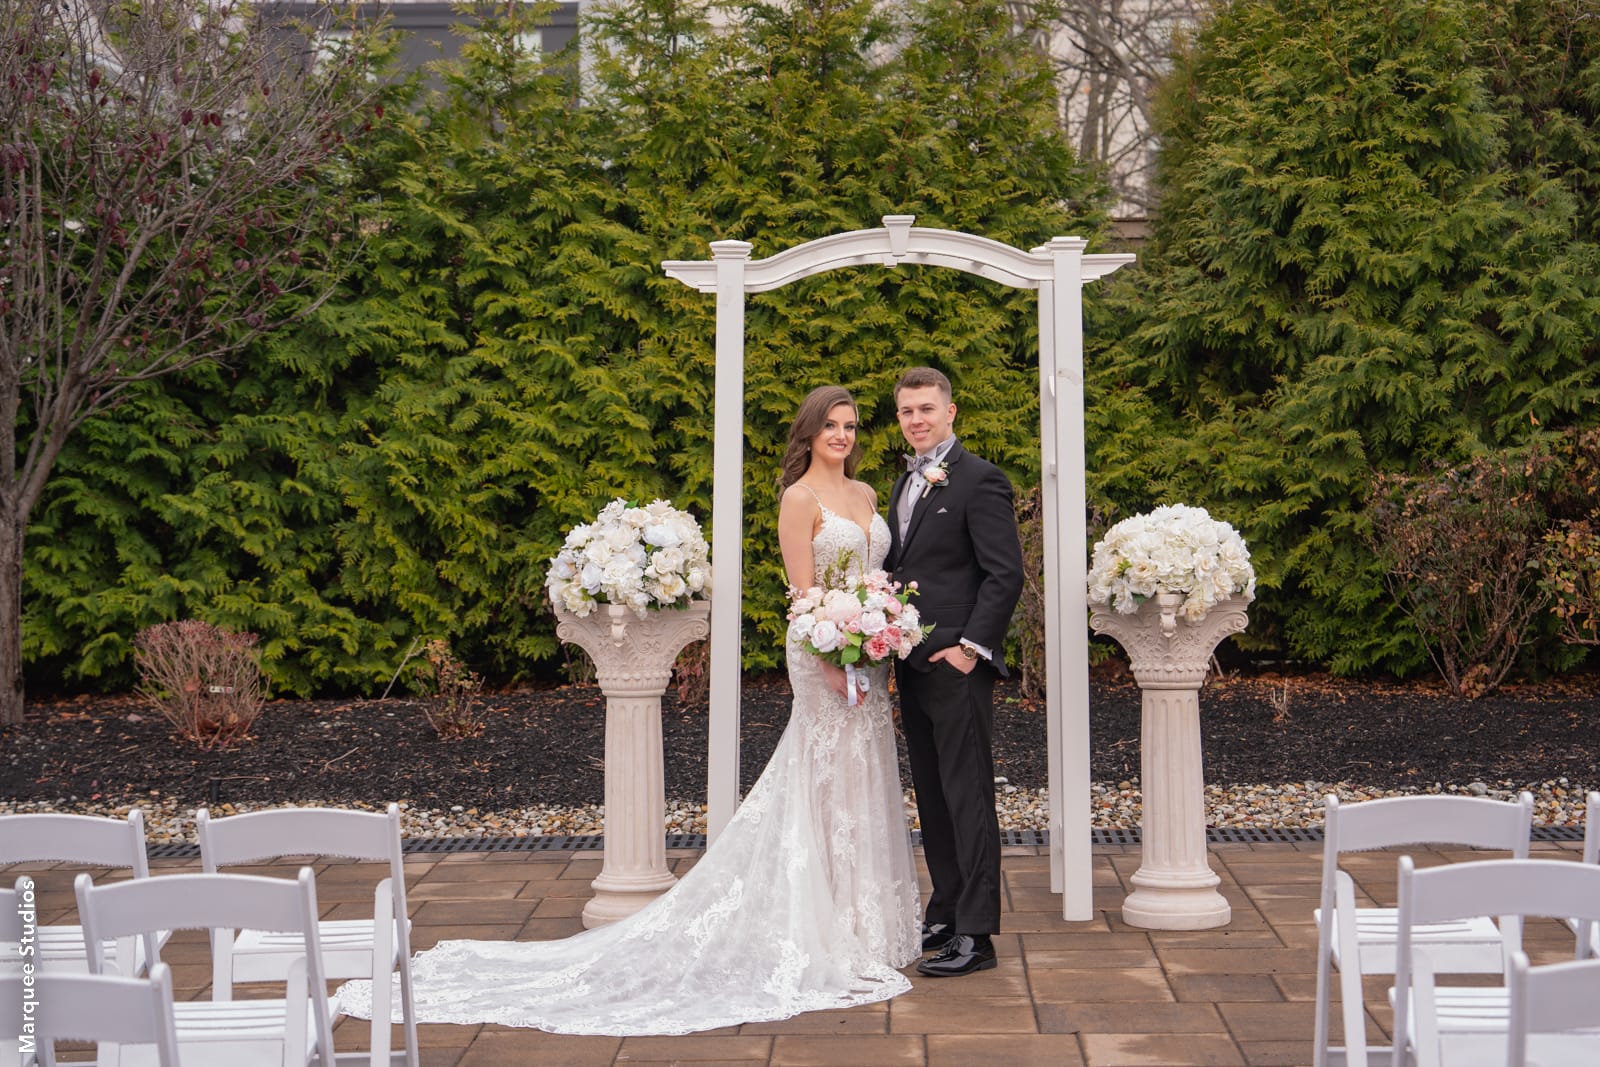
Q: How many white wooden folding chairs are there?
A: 9